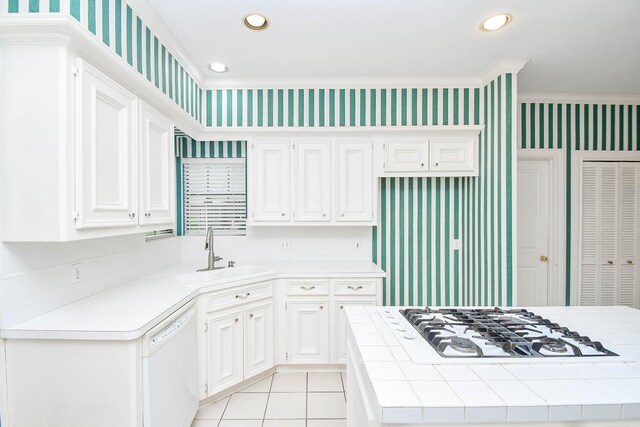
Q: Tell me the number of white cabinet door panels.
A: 11